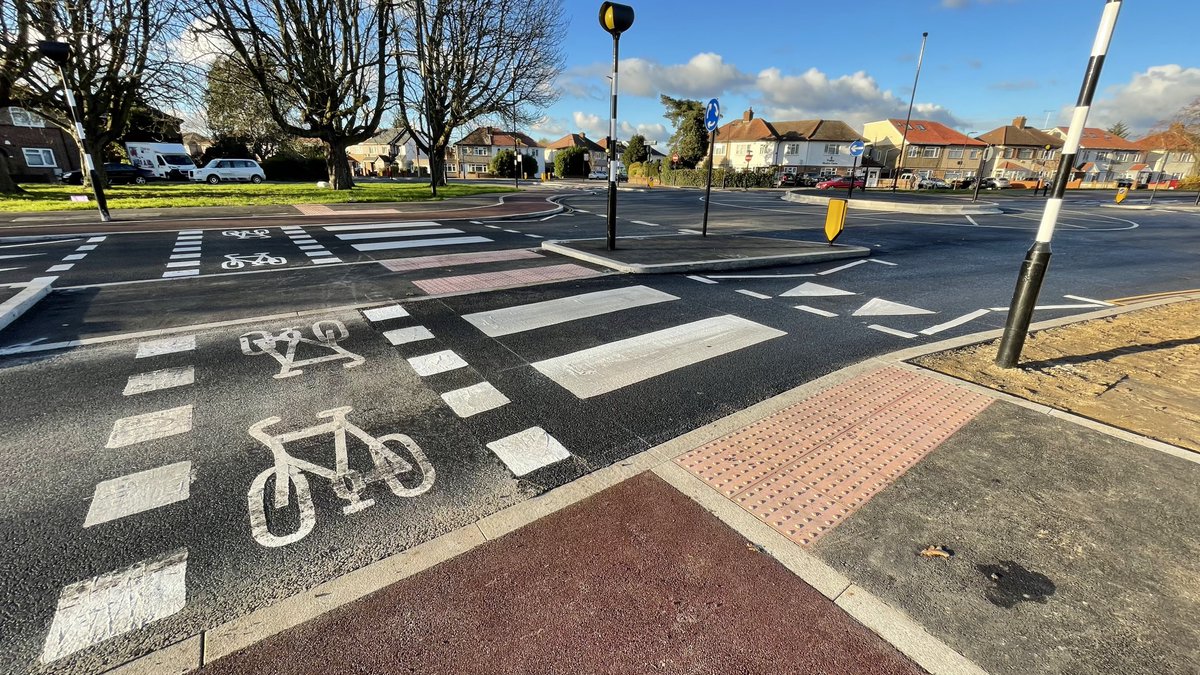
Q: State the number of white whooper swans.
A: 0